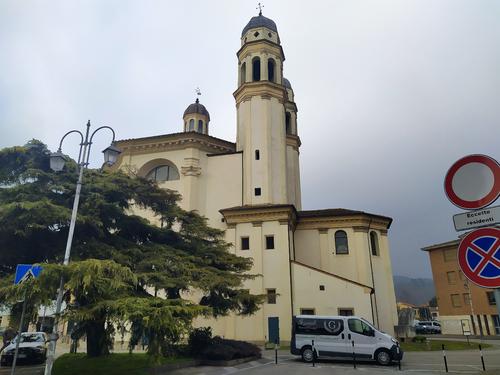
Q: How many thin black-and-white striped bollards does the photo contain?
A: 6